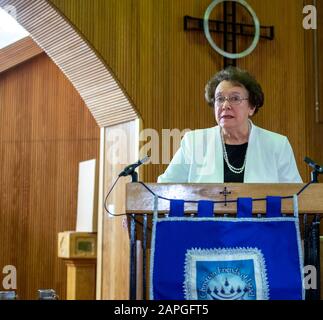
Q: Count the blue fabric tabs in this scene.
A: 4